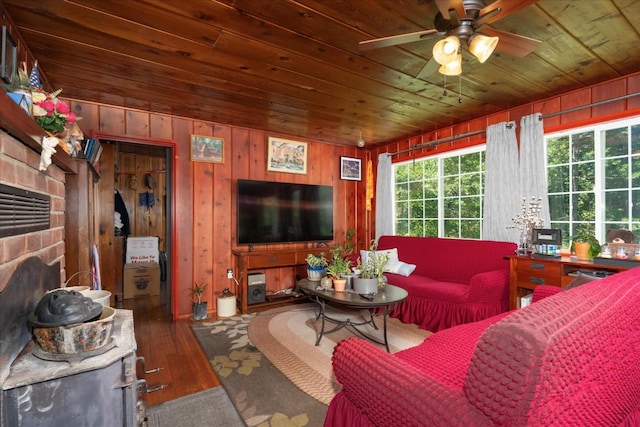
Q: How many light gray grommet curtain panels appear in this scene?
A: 3